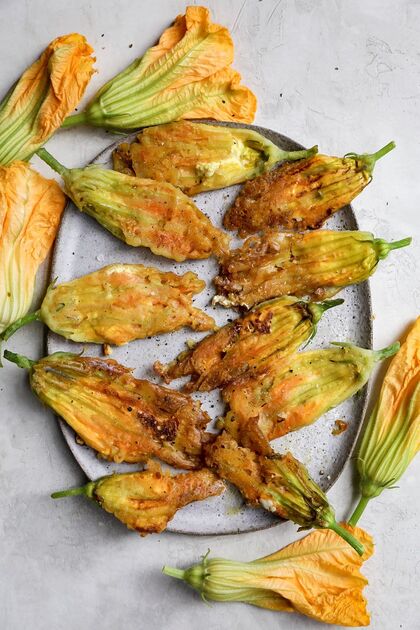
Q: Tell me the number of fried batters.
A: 10